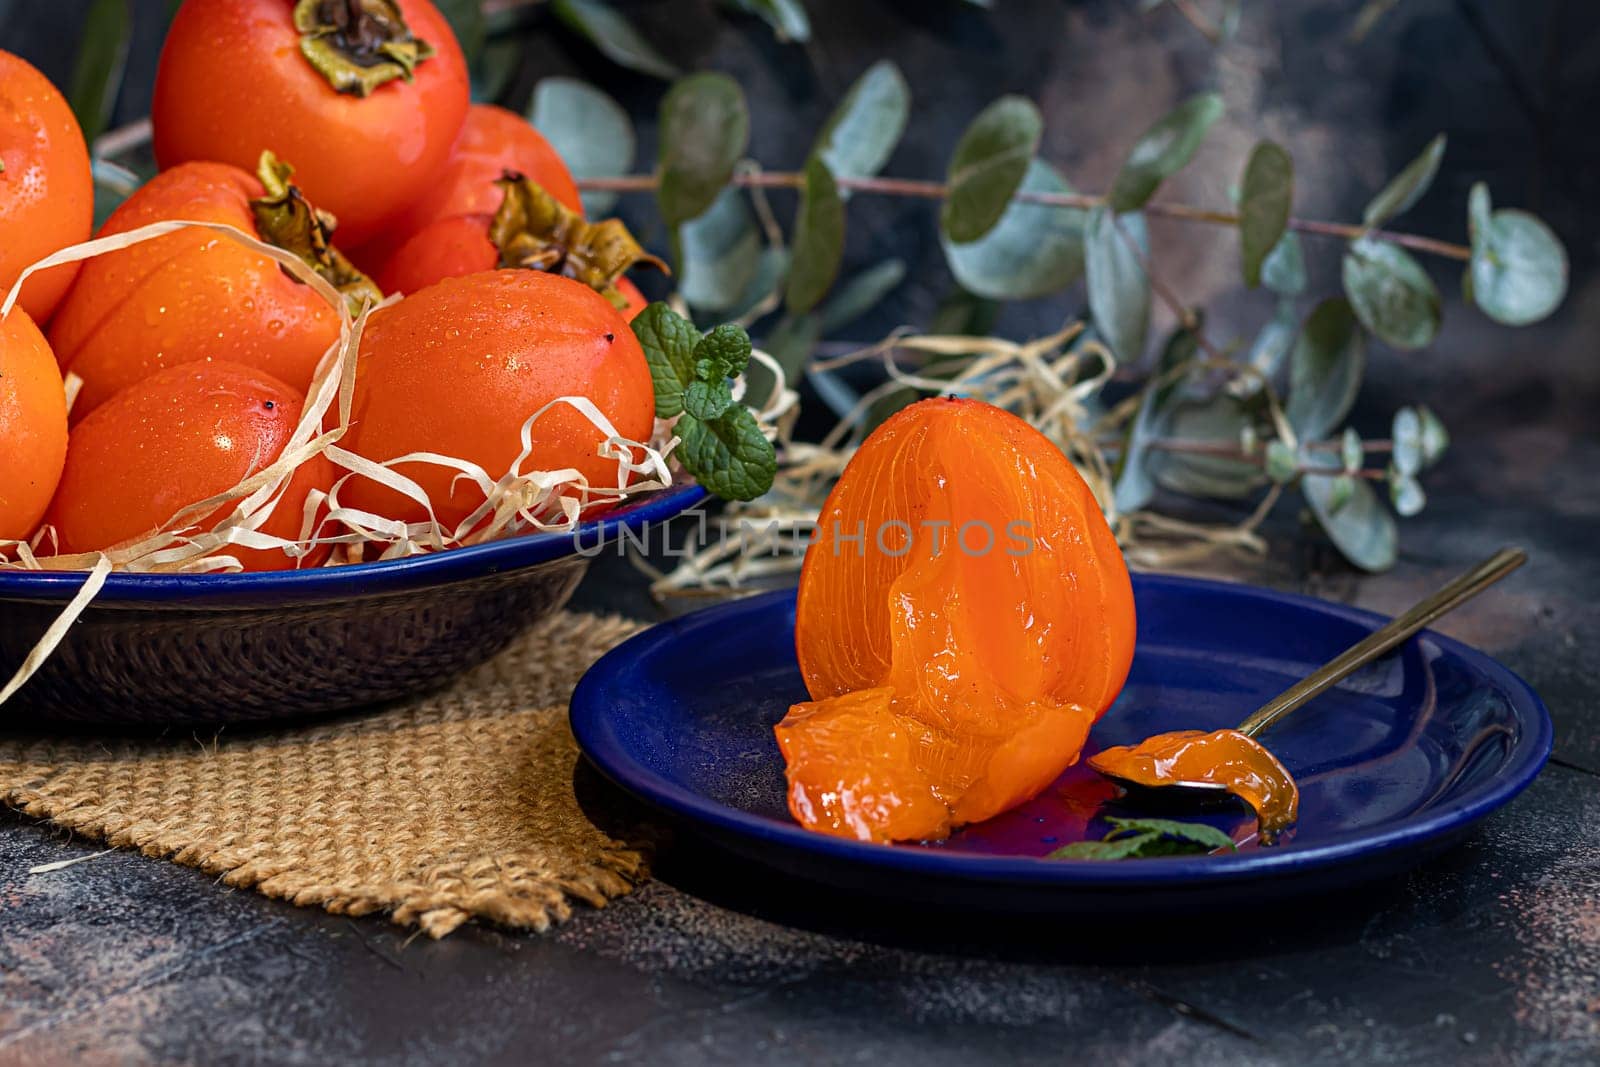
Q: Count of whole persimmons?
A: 8